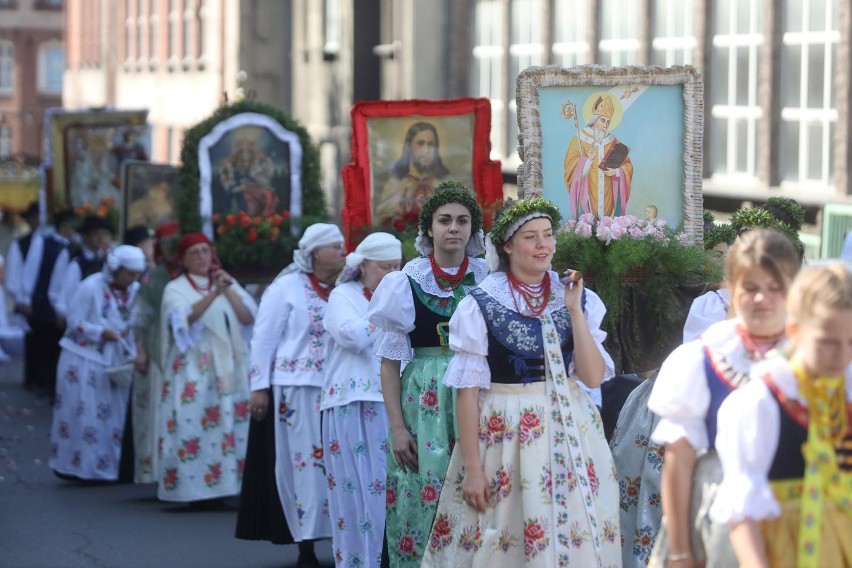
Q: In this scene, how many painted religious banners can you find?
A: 5